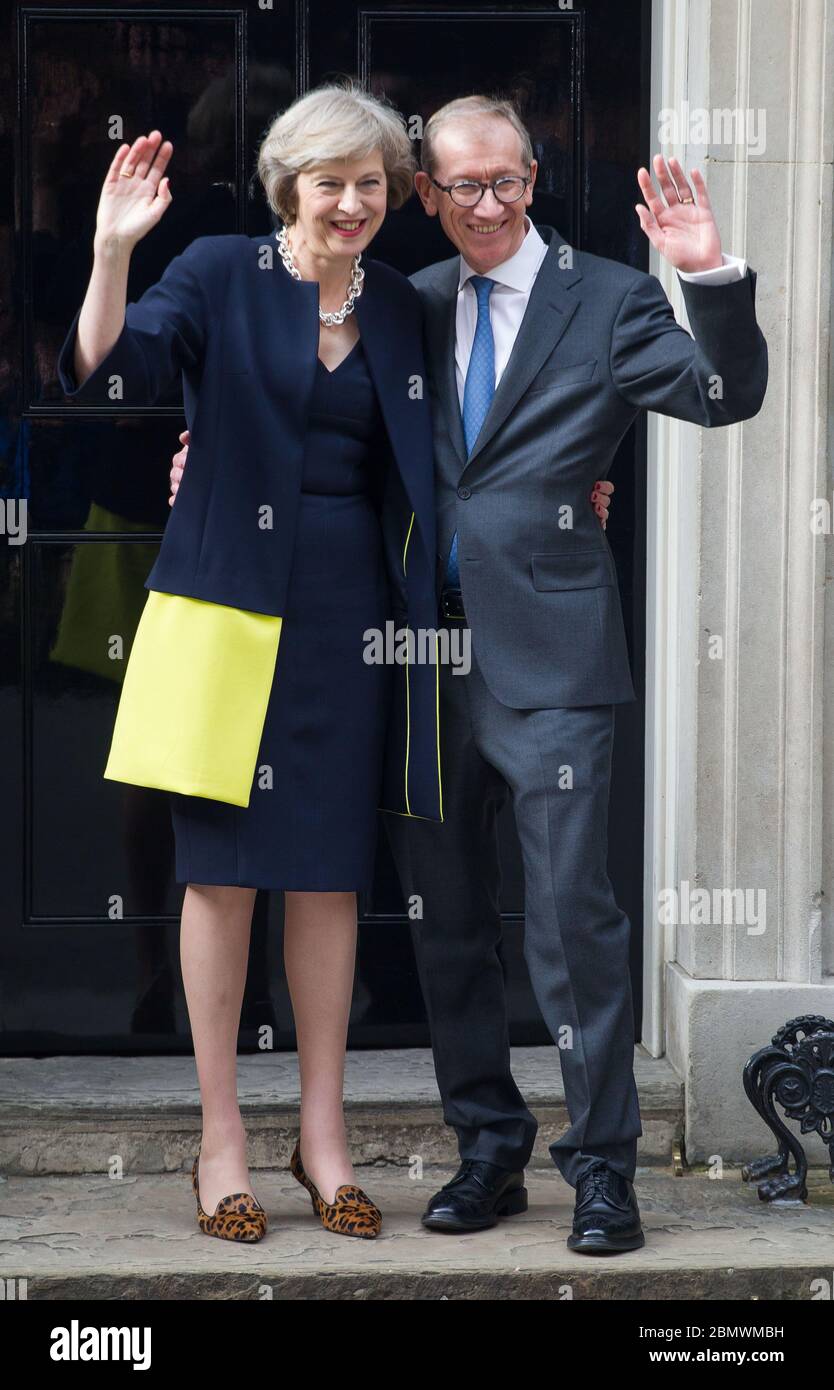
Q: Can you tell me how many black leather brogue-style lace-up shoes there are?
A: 2